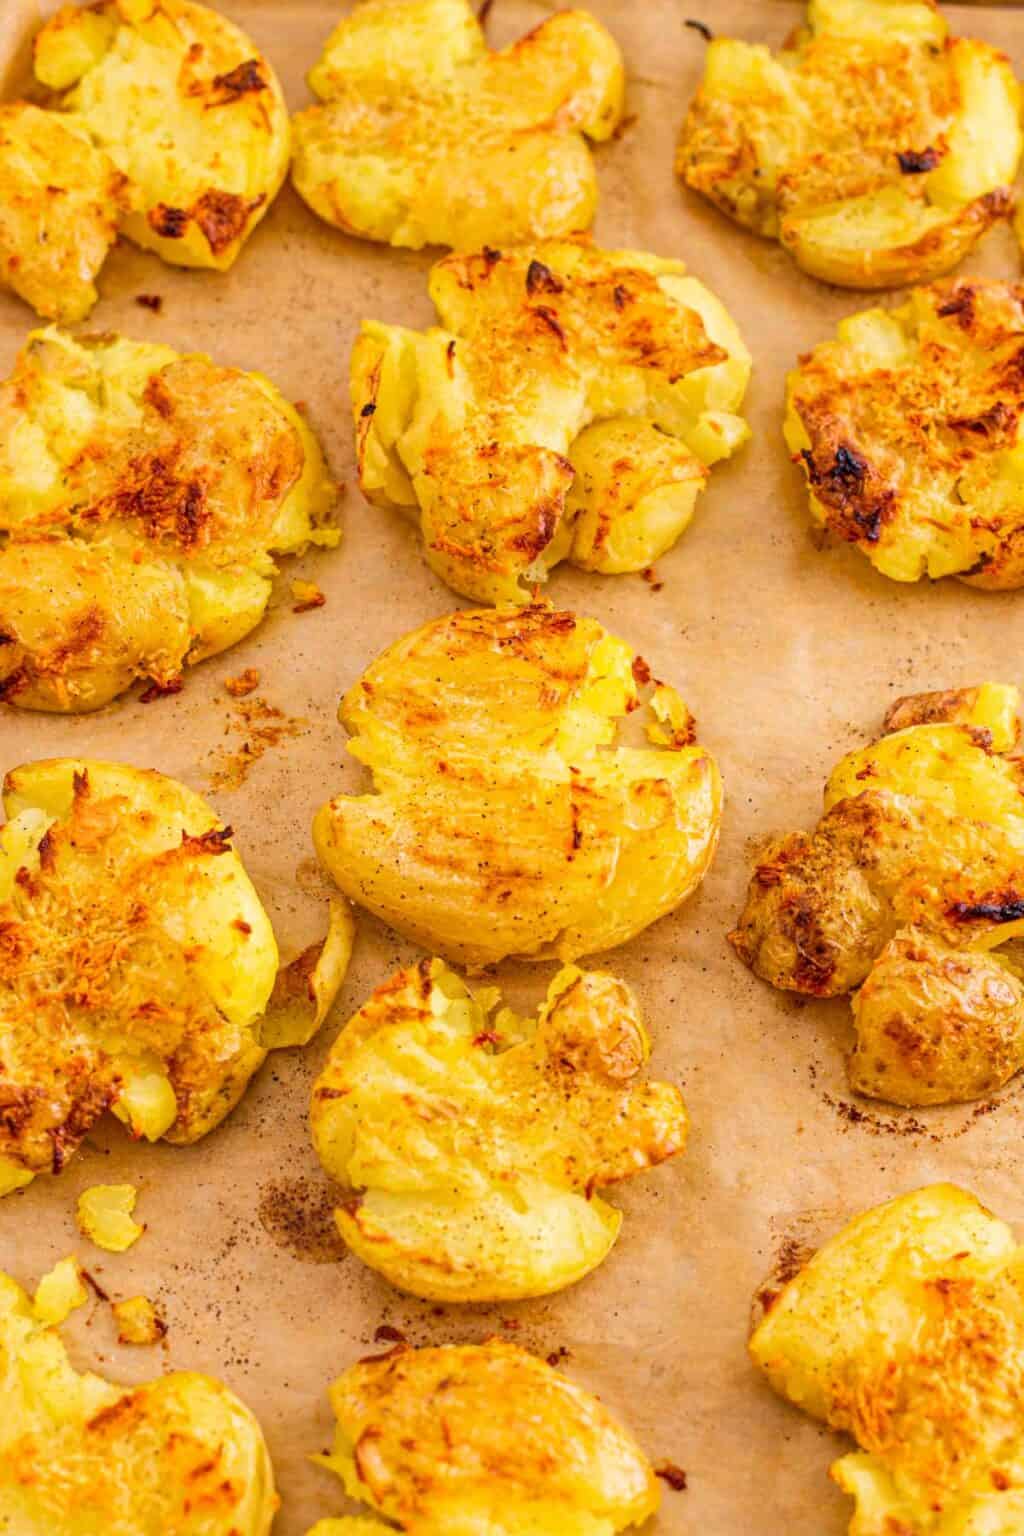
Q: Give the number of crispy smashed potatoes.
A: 13